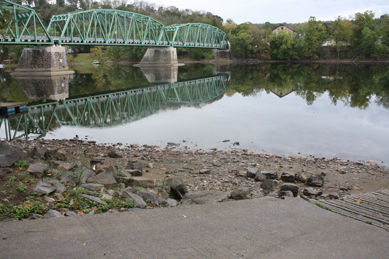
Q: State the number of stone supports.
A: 3